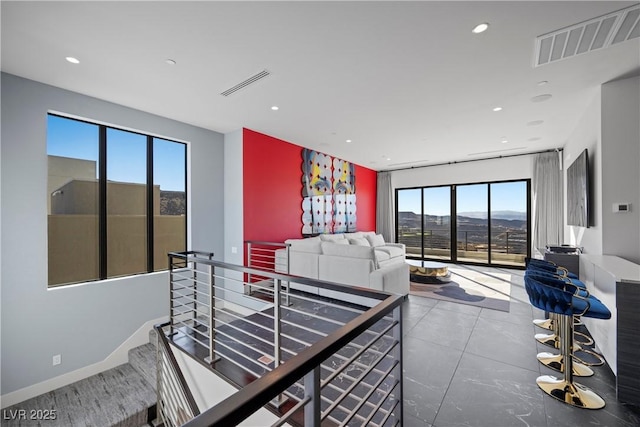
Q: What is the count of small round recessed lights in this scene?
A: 7